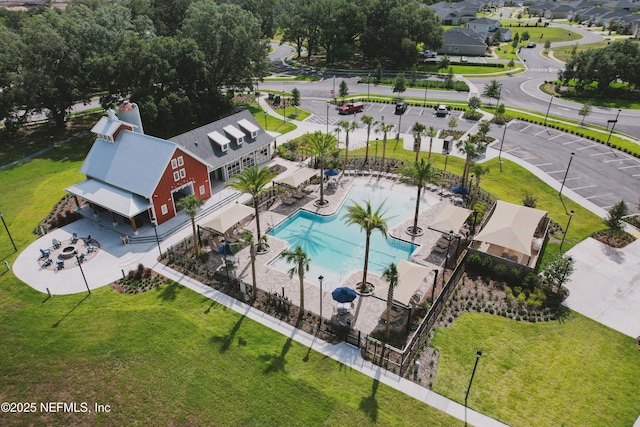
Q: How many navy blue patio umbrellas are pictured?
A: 4